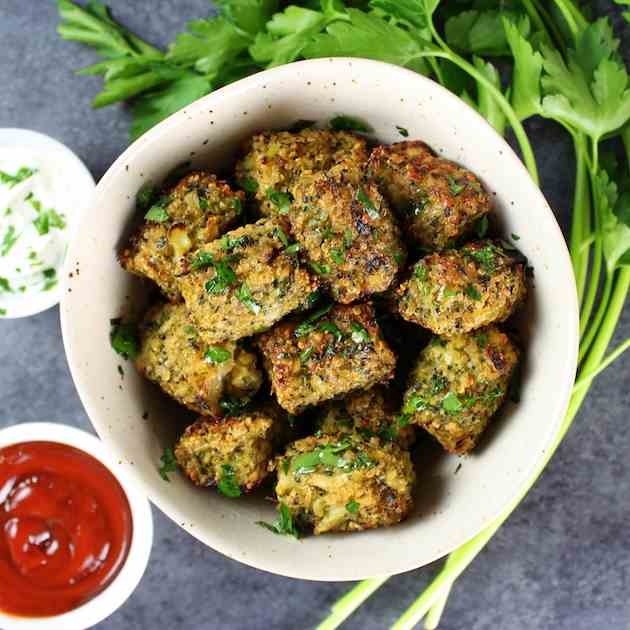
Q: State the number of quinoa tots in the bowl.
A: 12